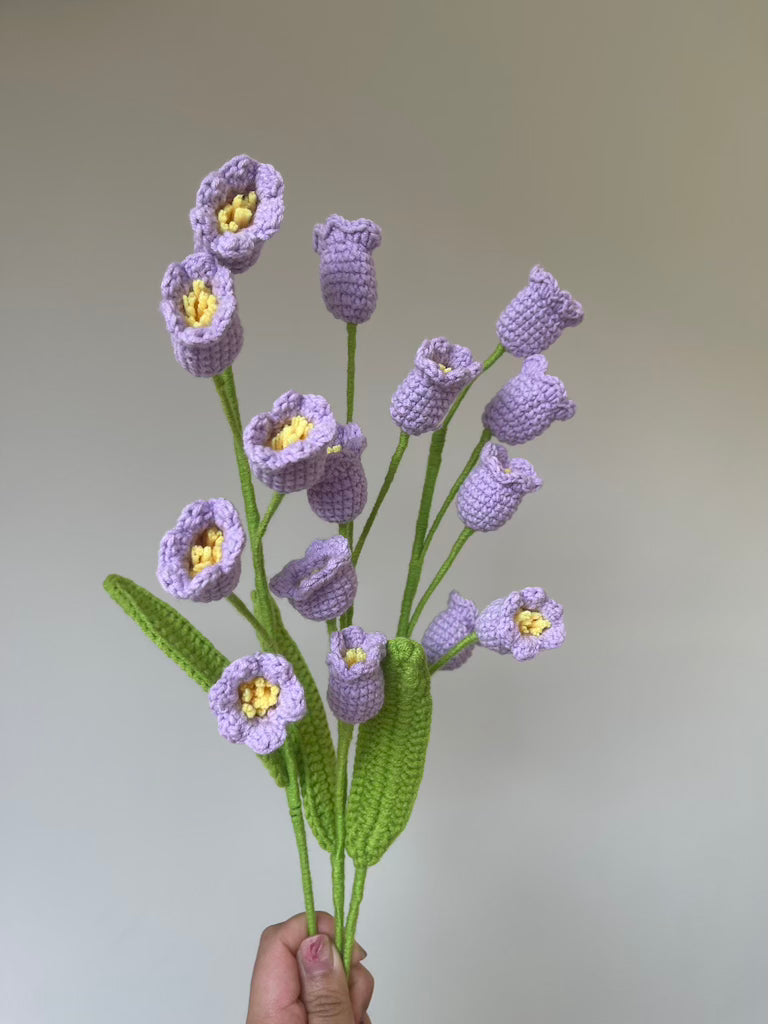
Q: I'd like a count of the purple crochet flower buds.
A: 15